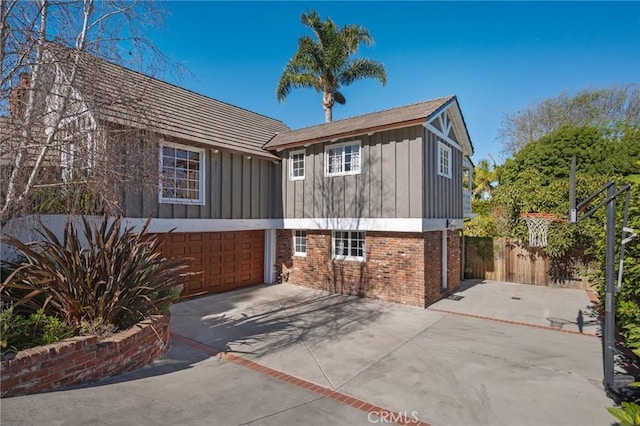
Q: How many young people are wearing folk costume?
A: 0